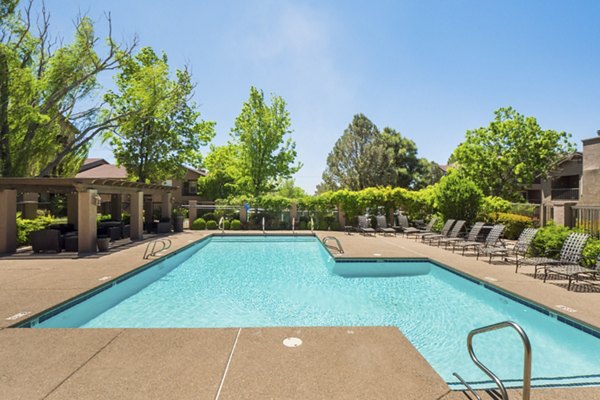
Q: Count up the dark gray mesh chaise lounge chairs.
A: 11